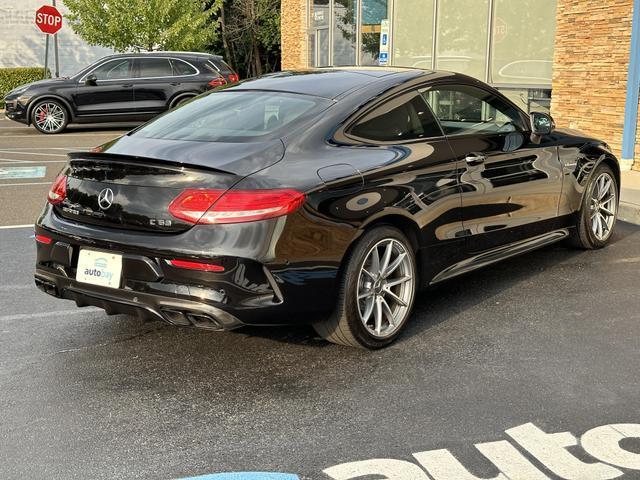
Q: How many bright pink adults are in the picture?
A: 0